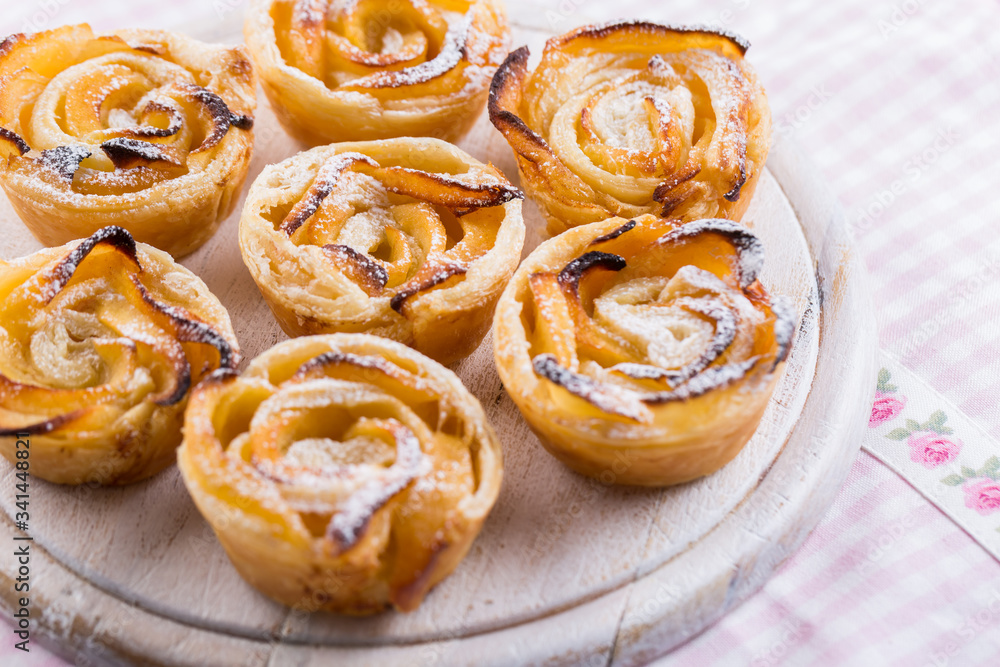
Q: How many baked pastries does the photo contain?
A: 7